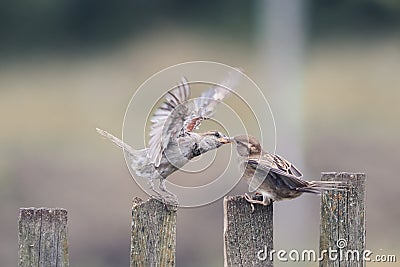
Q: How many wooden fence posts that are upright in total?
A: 4